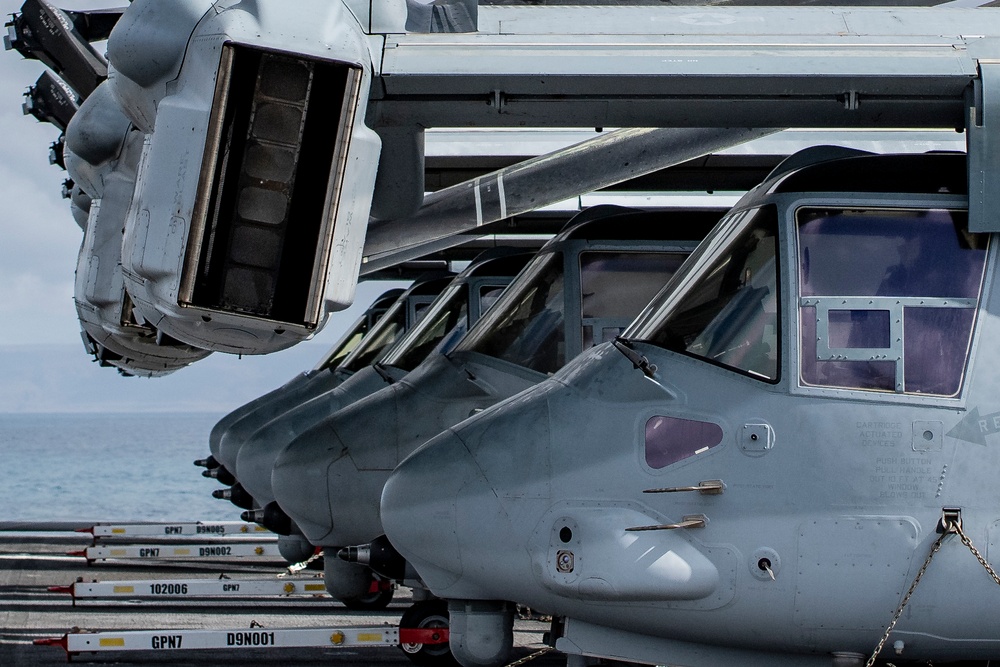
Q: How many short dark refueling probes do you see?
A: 5